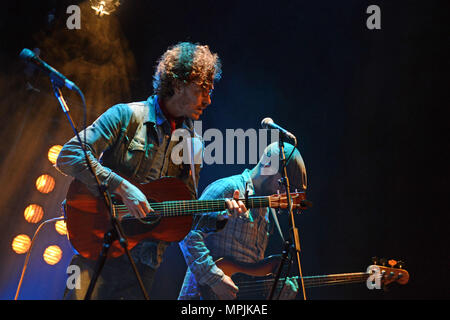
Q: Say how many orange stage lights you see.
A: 6